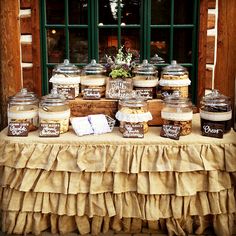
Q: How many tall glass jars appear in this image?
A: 9